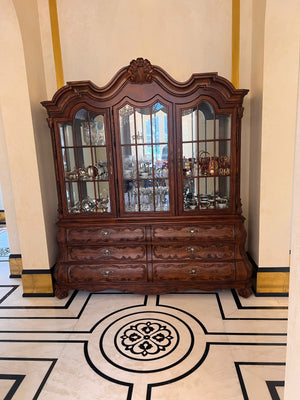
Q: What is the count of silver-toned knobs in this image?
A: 6